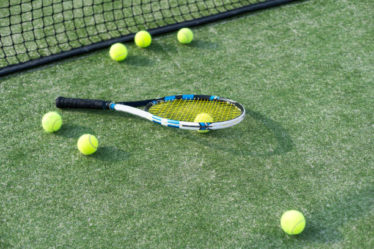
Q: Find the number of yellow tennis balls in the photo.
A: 7